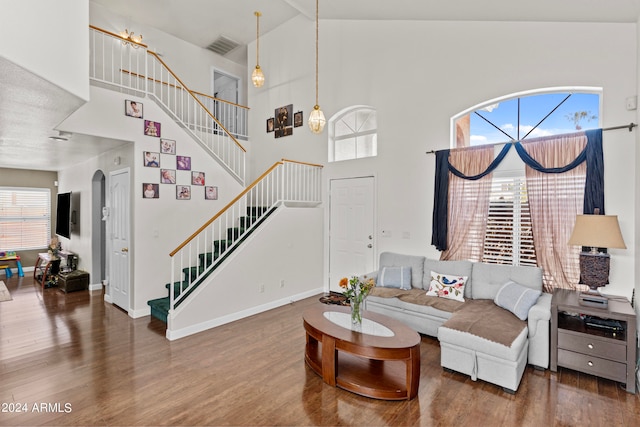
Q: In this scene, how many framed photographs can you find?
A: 13